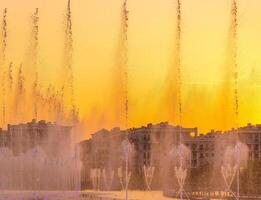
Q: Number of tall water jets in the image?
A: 6